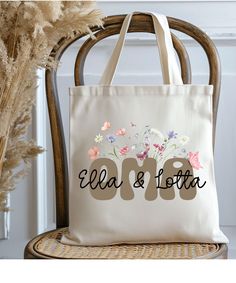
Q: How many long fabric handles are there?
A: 2